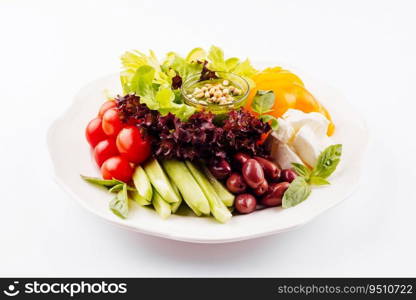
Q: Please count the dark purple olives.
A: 9